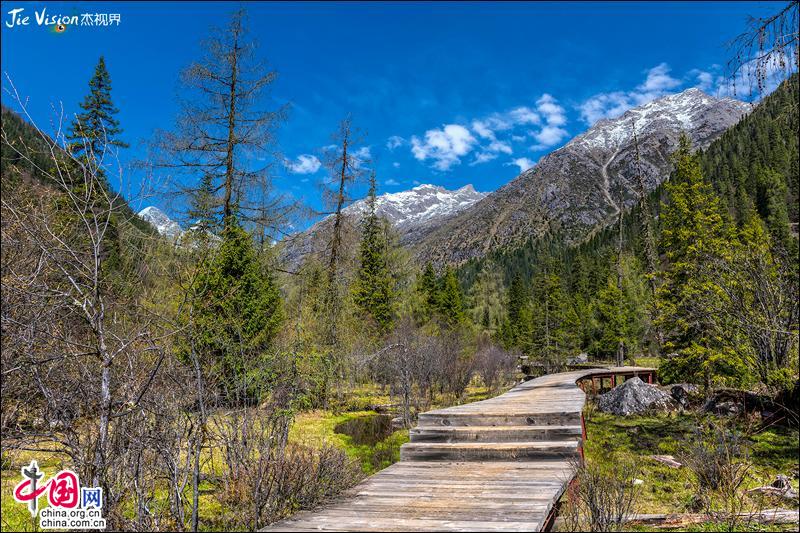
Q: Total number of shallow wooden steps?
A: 3